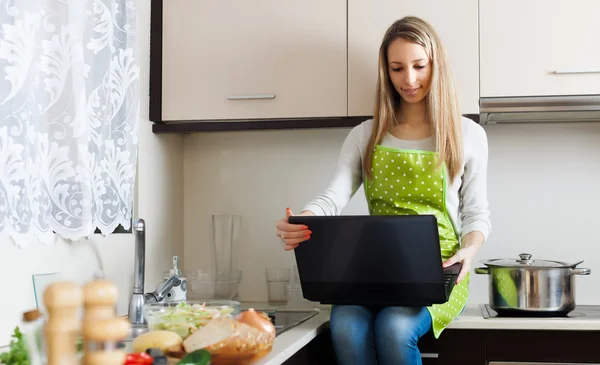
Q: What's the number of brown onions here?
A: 1